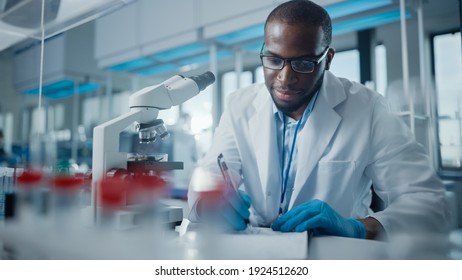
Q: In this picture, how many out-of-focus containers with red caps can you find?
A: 5